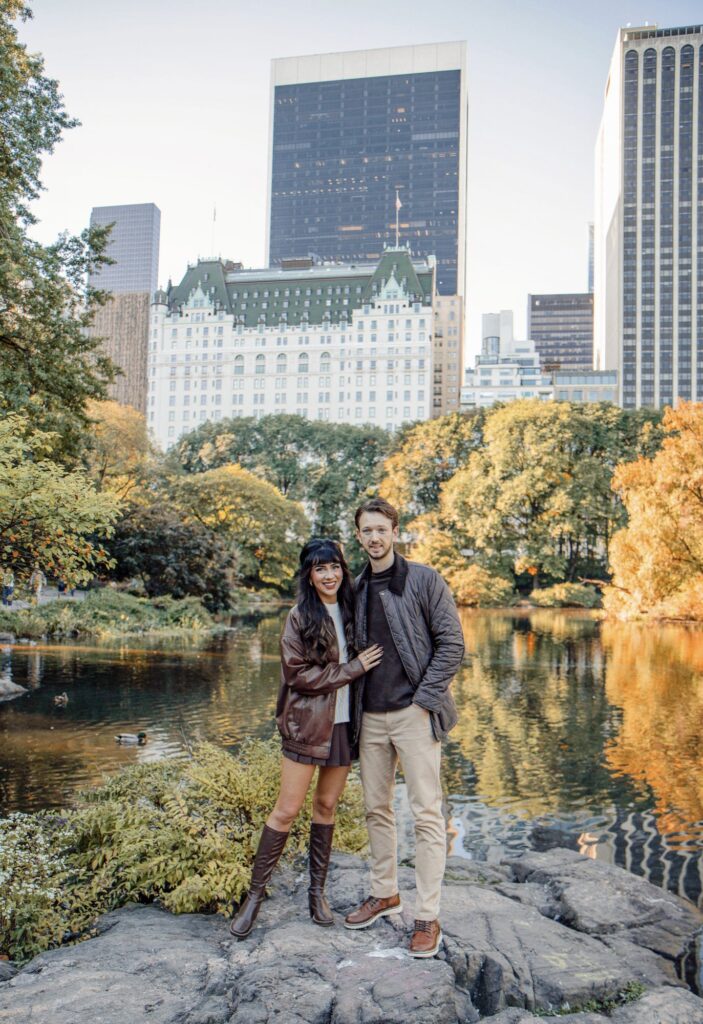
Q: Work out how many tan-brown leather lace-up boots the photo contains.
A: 2